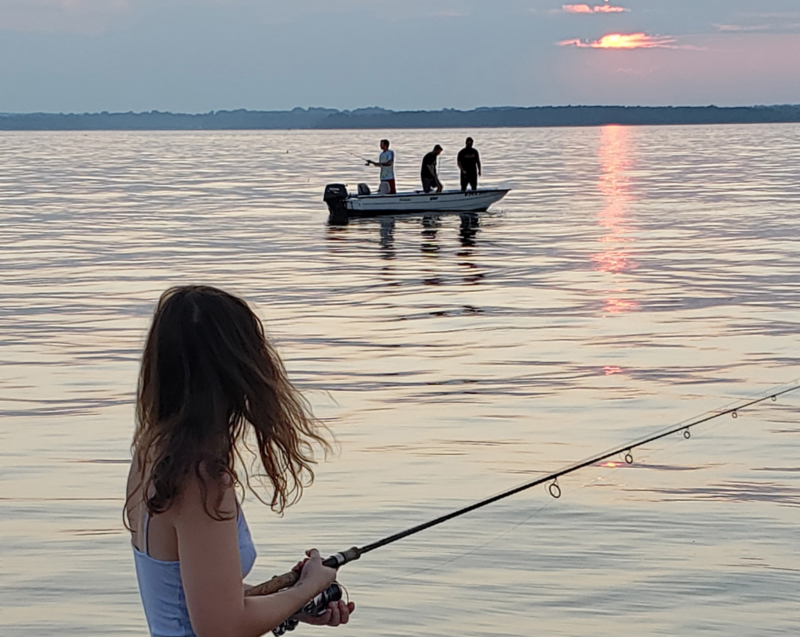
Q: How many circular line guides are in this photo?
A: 5